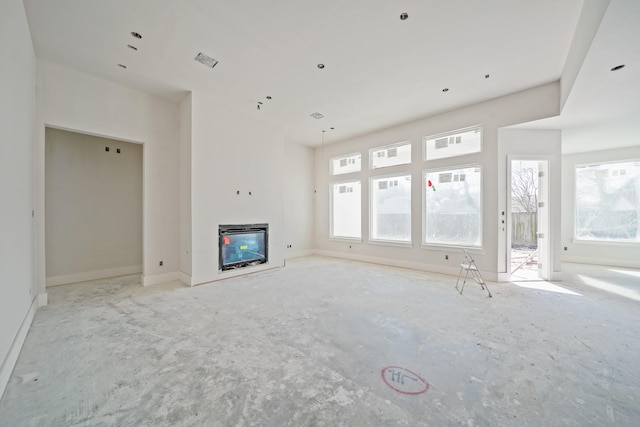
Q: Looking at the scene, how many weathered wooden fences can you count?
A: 1